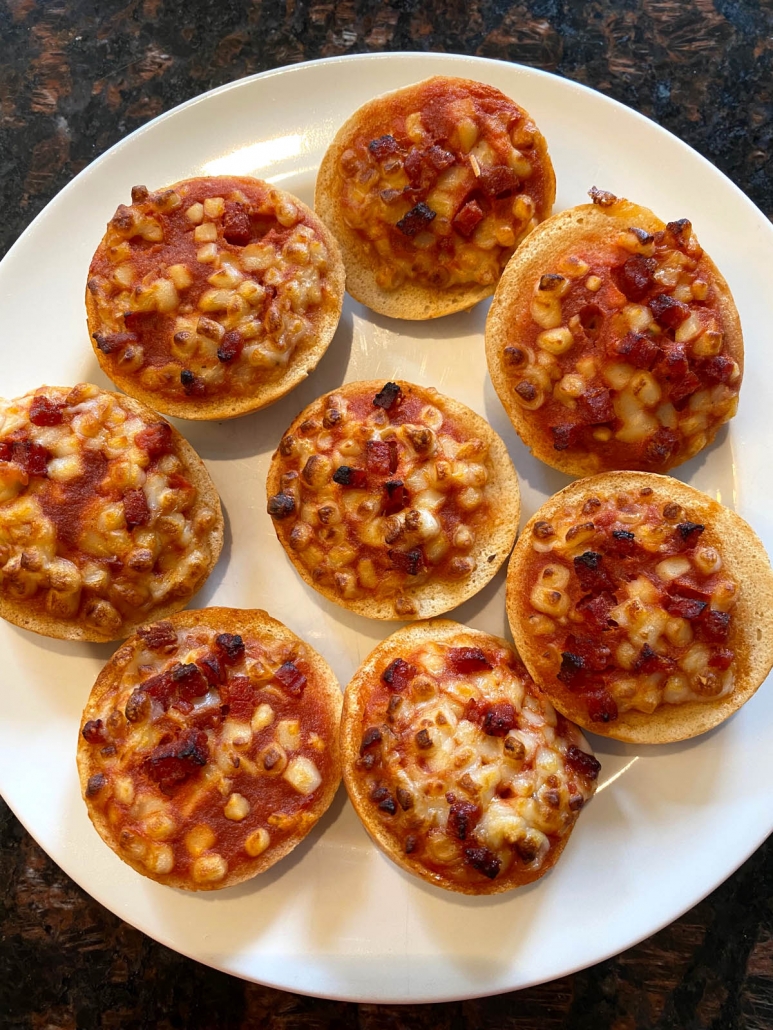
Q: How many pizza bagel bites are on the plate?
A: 8